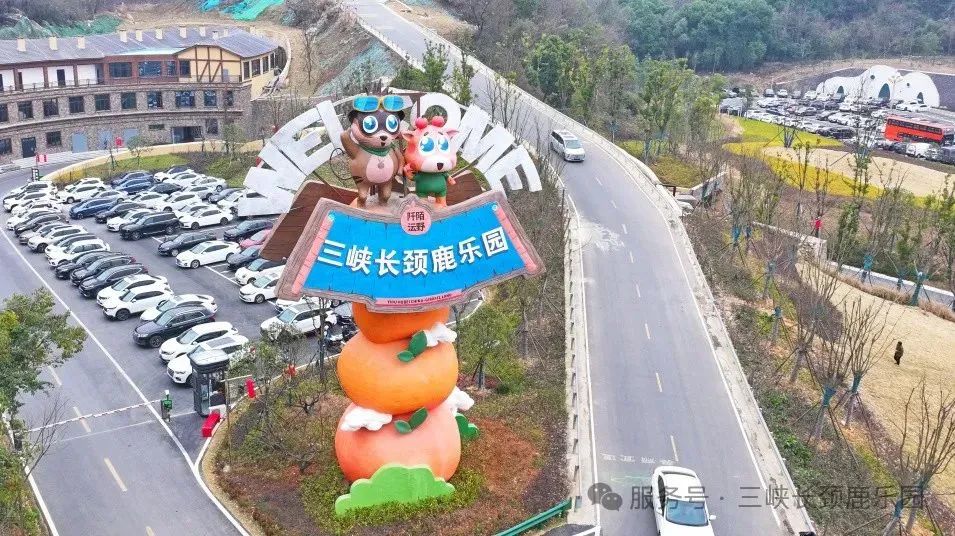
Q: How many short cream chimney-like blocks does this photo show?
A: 11